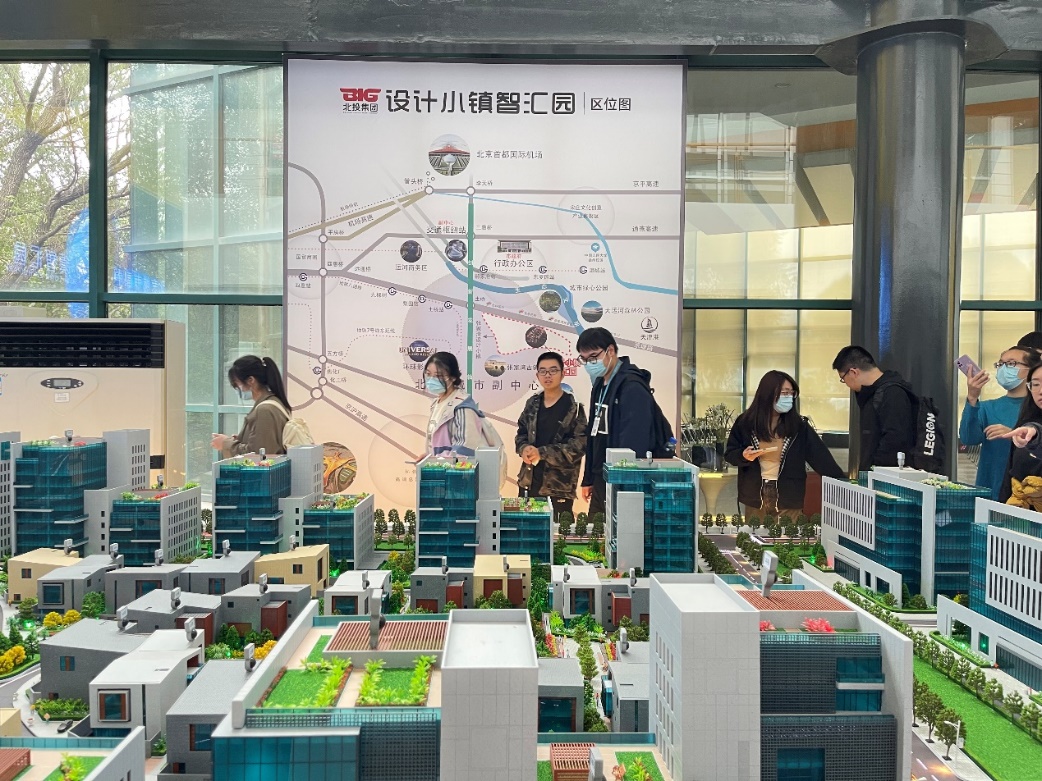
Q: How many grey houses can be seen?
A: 11